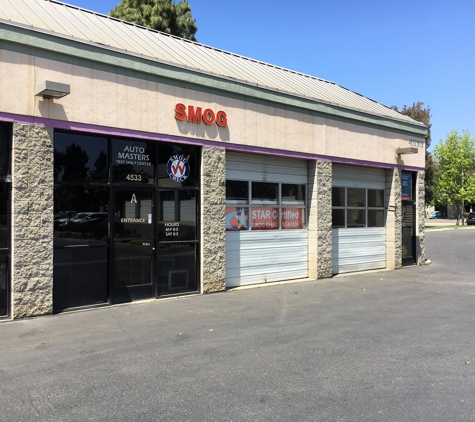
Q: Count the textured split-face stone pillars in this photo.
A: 5